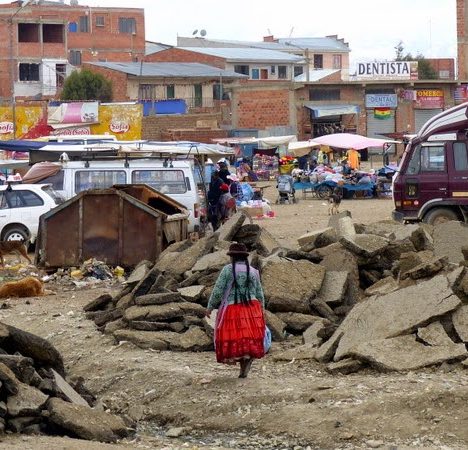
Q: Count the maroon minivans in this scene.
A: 1